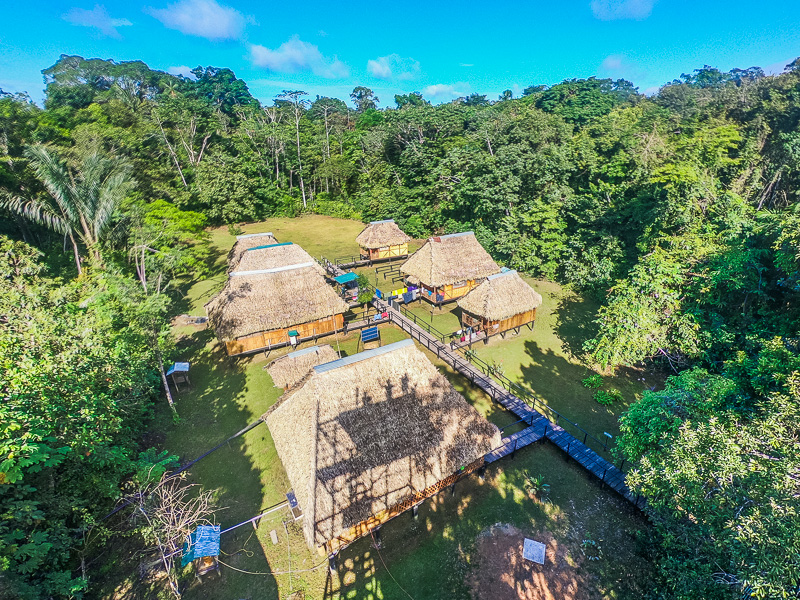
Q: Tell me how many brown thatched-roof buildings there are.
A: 8